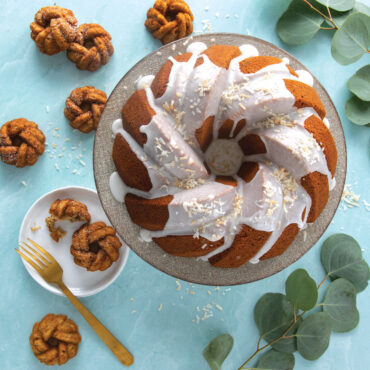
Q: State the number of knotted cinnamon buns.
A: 8